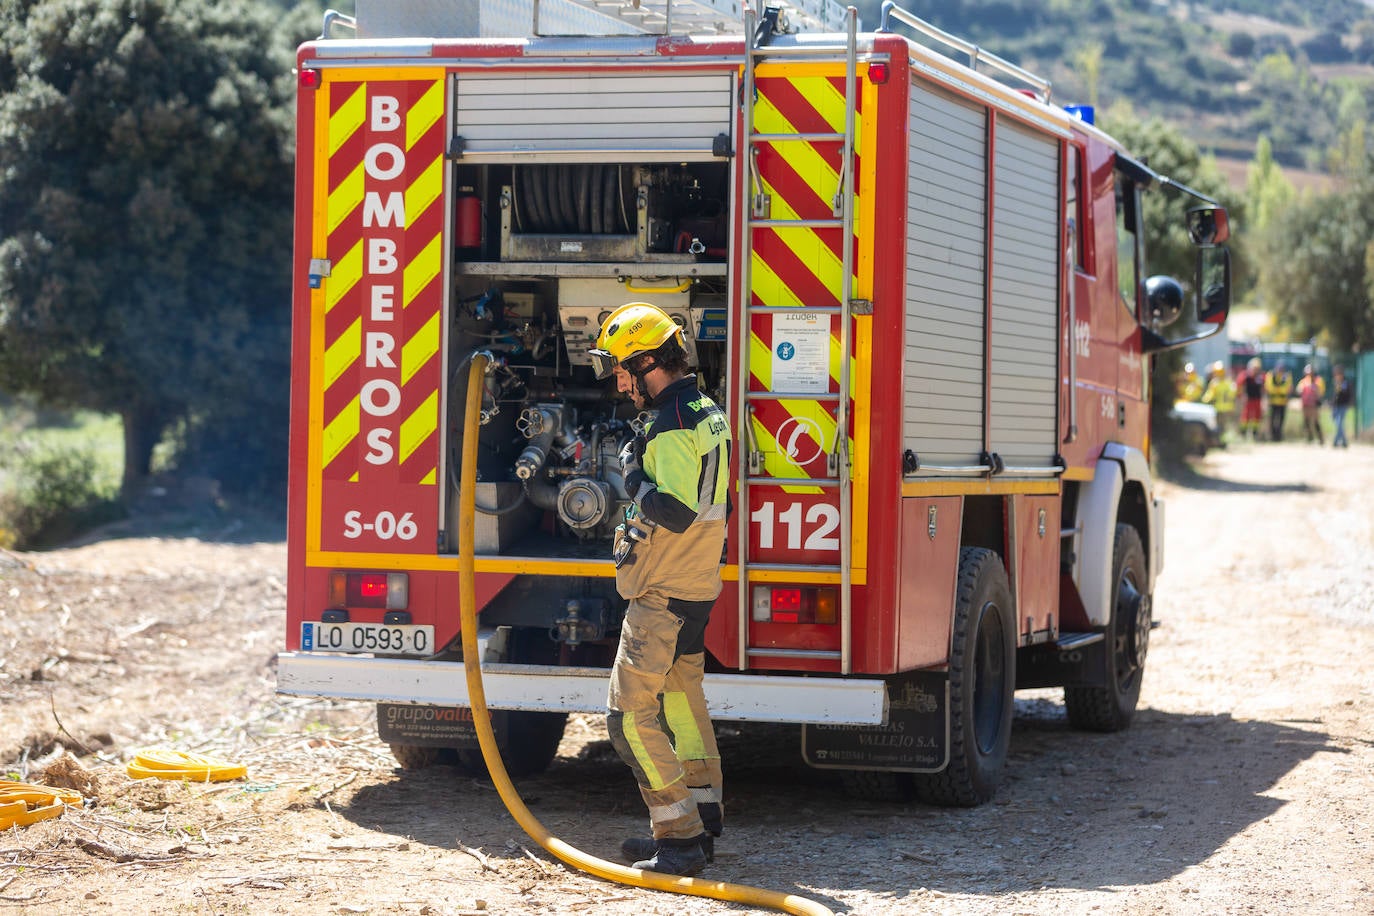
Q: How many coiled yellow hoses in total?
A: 2